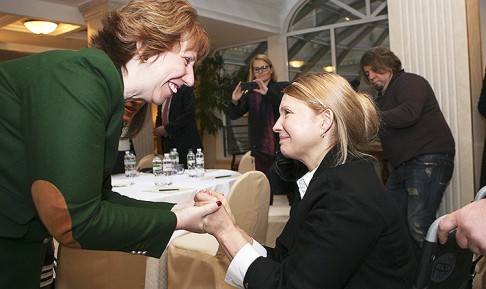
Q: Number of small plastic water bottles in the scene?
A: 8